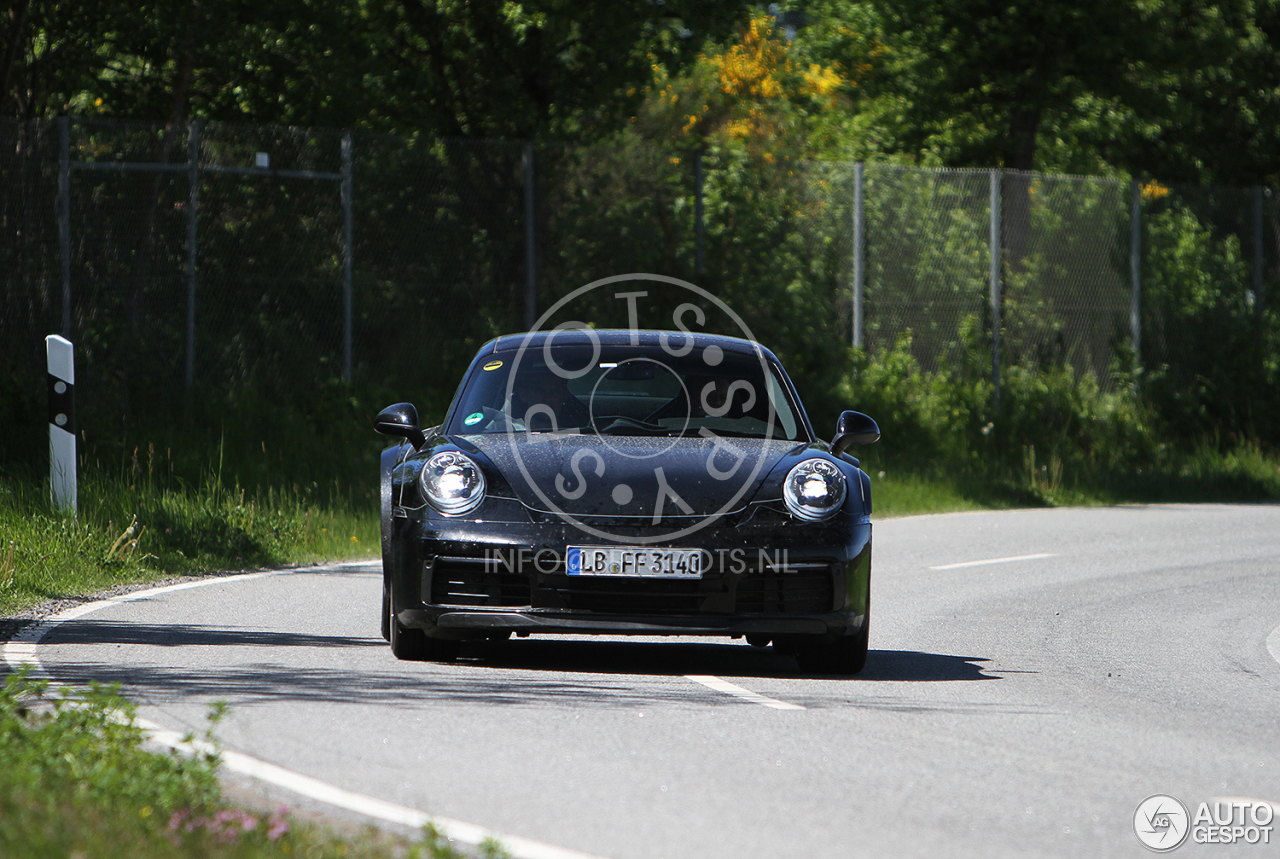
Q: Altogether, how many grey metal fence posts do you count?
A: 9